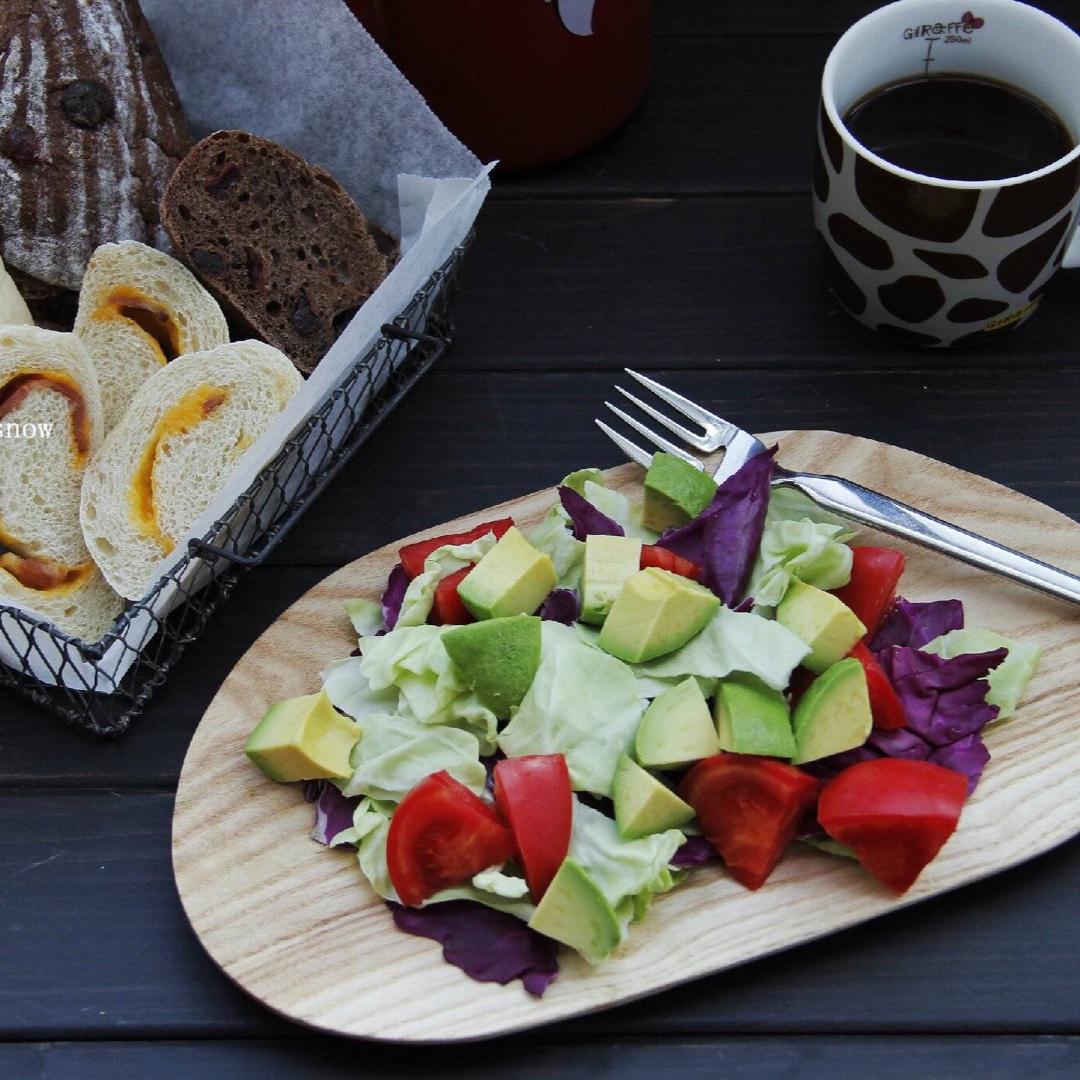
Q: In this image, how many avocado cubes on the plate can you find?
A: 12